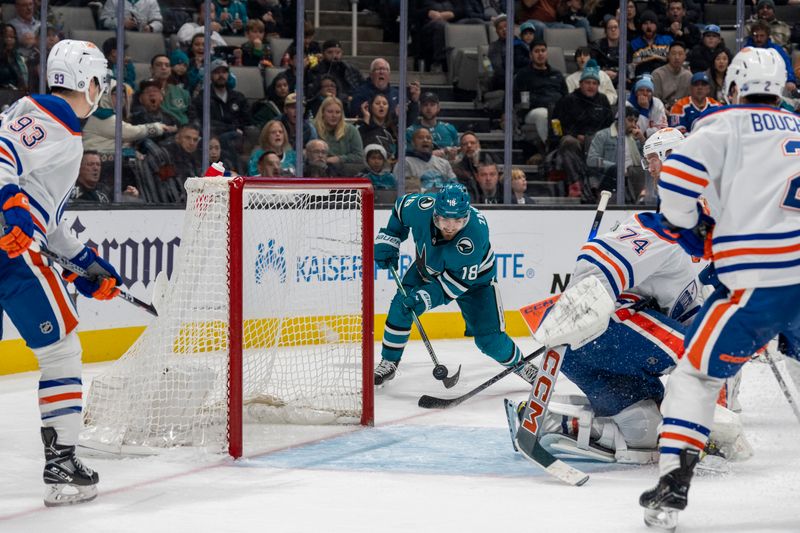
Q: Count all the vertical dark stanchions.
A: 8